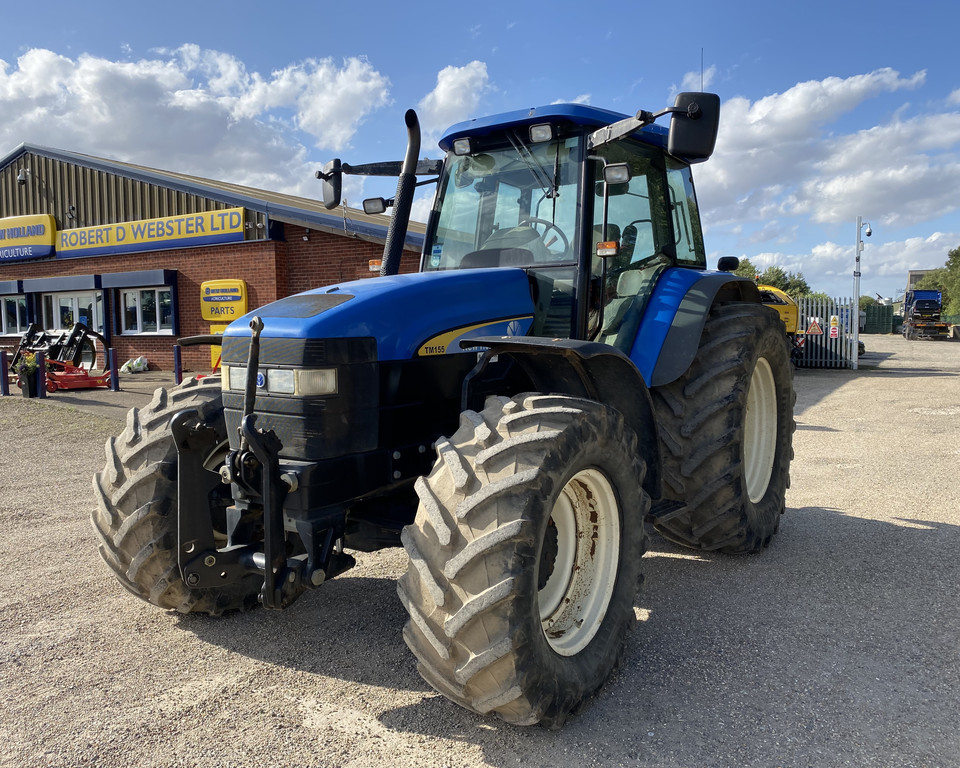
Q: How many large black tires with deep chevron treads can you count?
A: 3